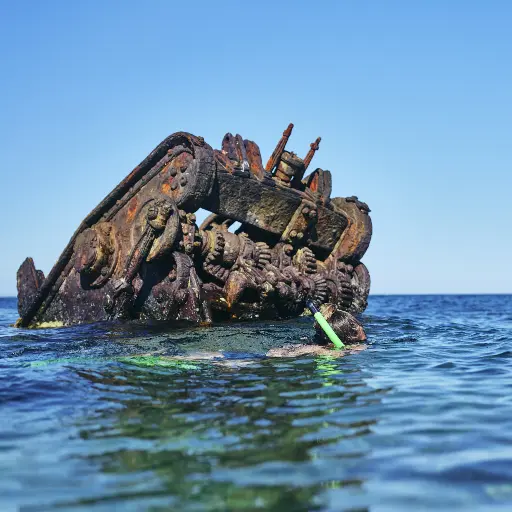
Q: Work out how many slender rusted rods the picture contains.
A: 2